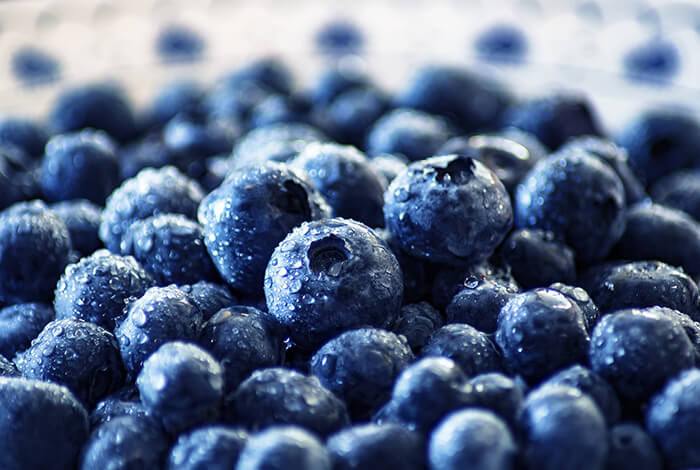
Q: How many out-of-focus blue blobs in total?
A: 5